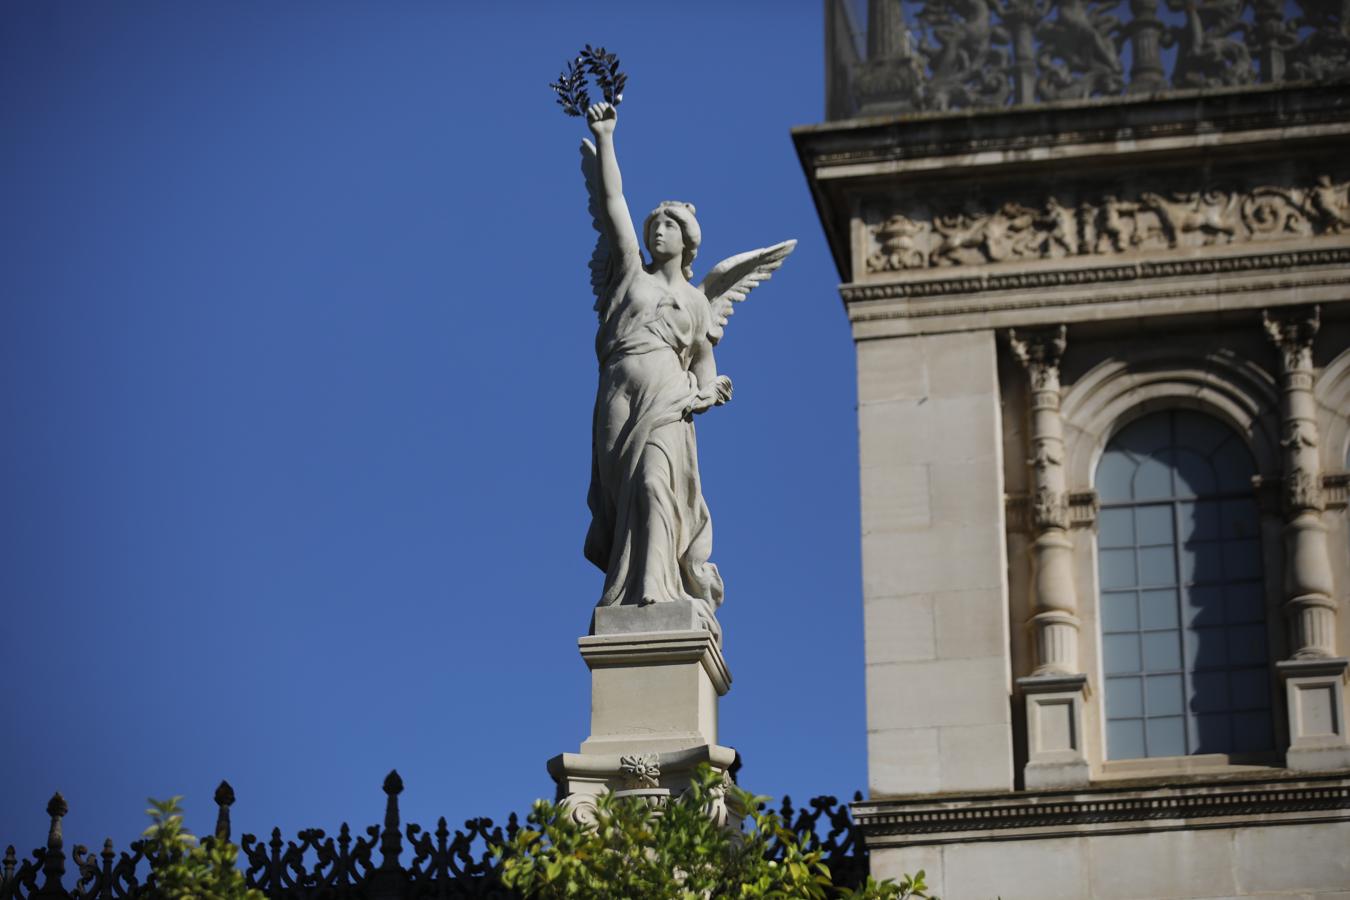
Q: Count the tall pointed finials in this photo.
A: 3